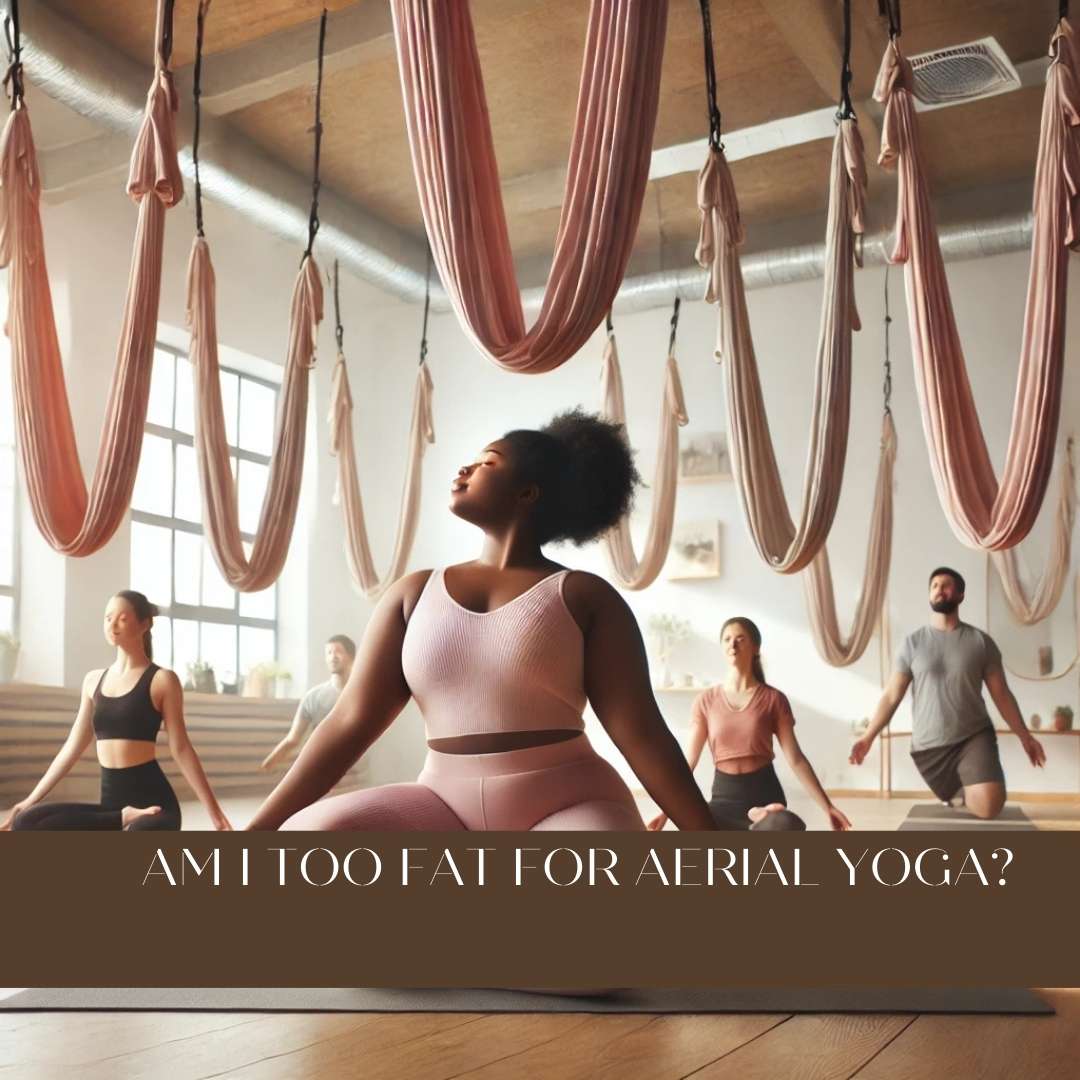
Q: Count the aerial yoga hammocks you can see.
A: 9